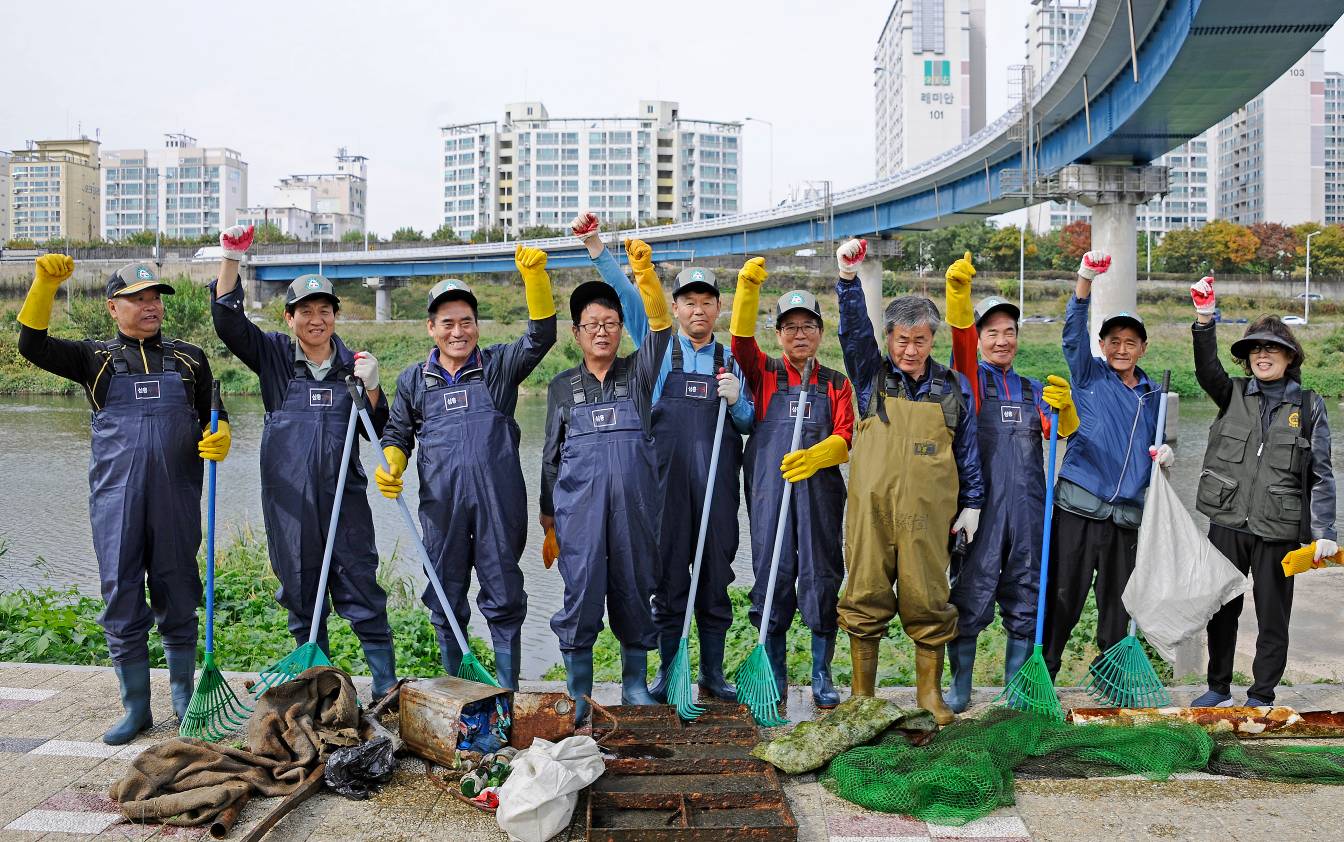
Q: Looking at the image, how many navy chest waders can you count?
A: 7